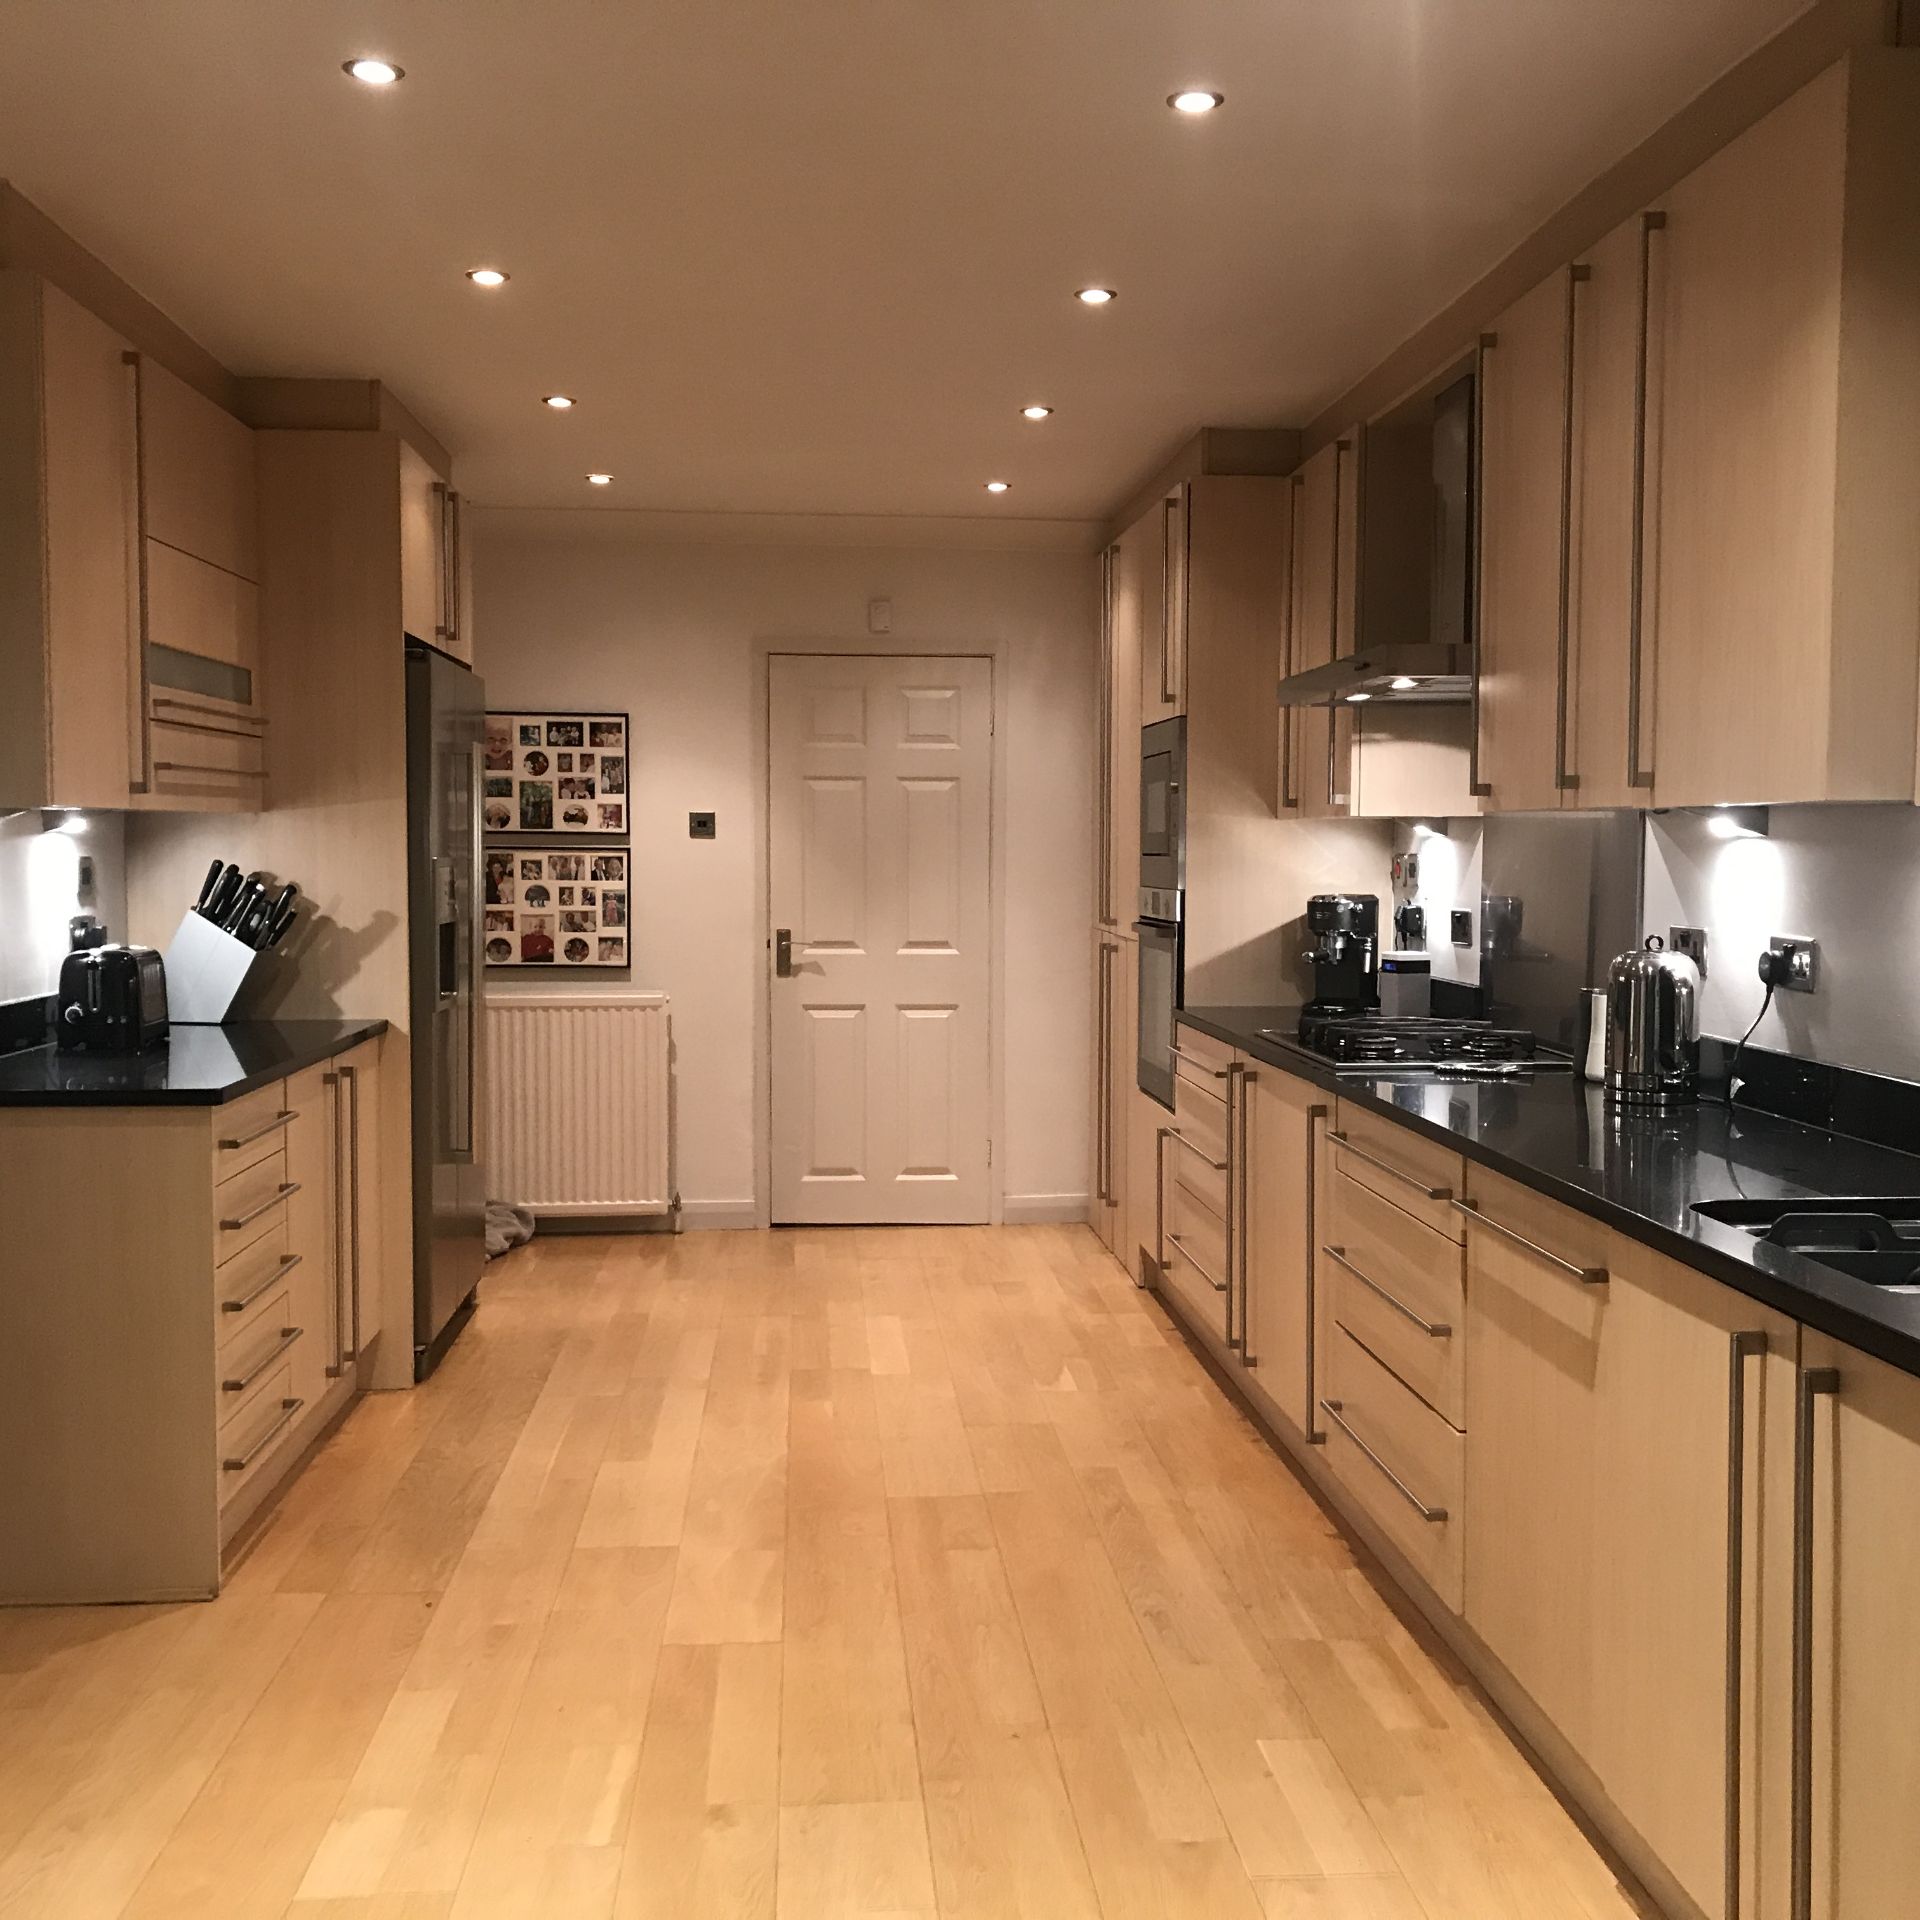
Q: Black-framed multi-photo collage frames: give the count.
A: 2